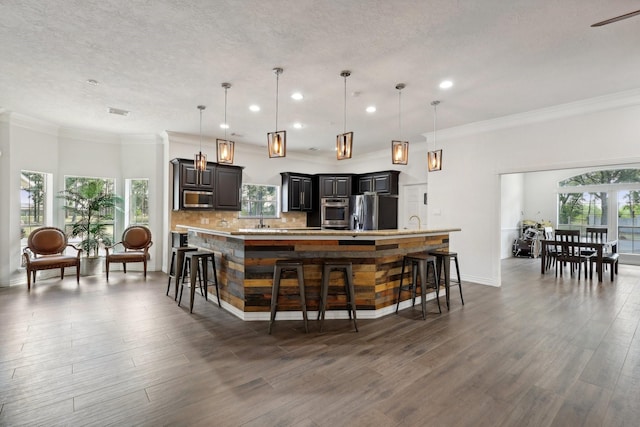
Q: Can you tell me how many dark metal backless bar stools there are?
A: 6